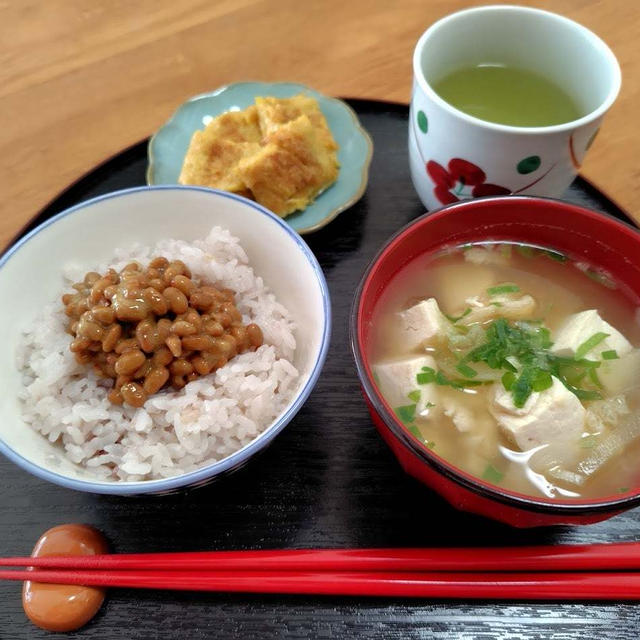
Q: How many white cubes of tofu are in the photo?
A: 4